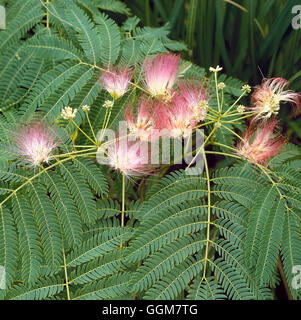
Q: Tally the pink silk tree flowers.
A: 9